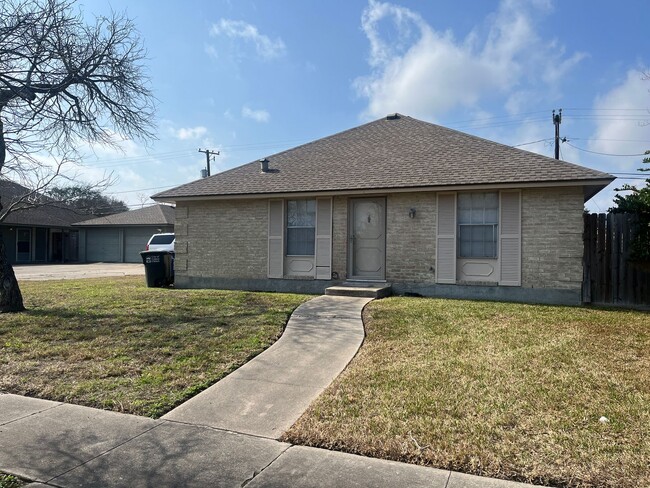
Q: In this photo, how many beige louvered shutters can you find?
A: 4